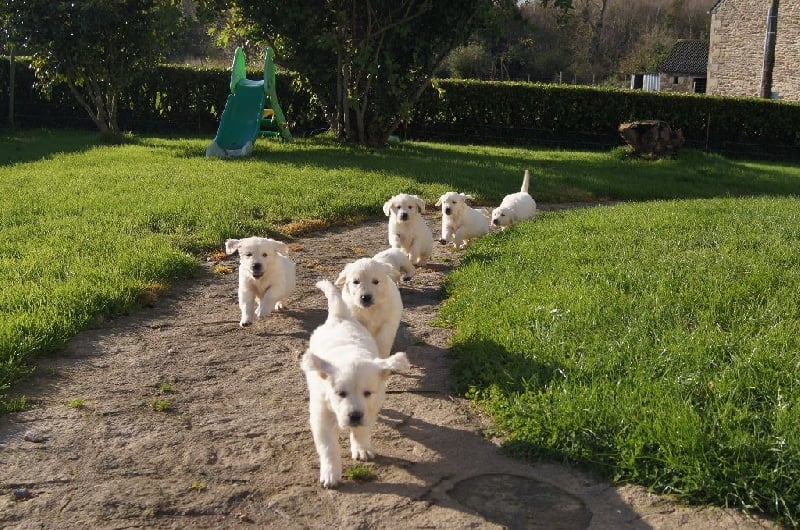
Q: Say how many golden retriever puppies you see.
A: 7